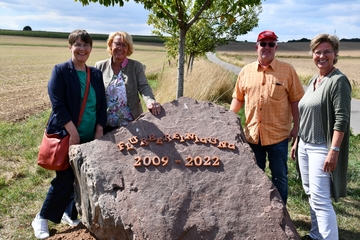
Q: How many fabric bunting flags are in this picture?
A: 0